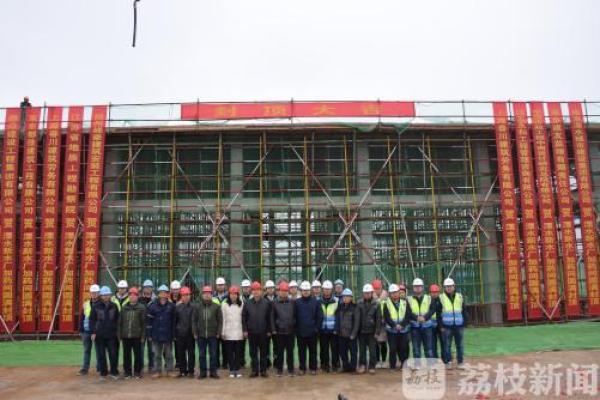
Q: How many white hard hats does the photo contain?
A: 14